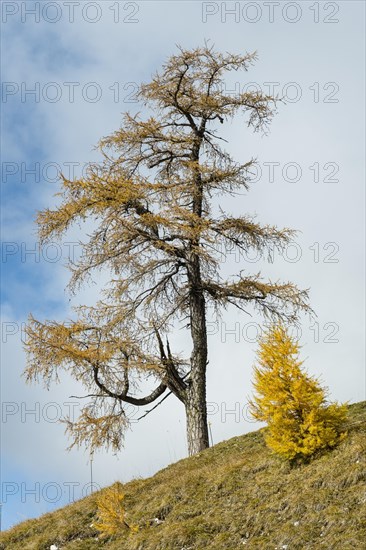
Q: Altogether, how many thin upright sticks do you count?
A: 2